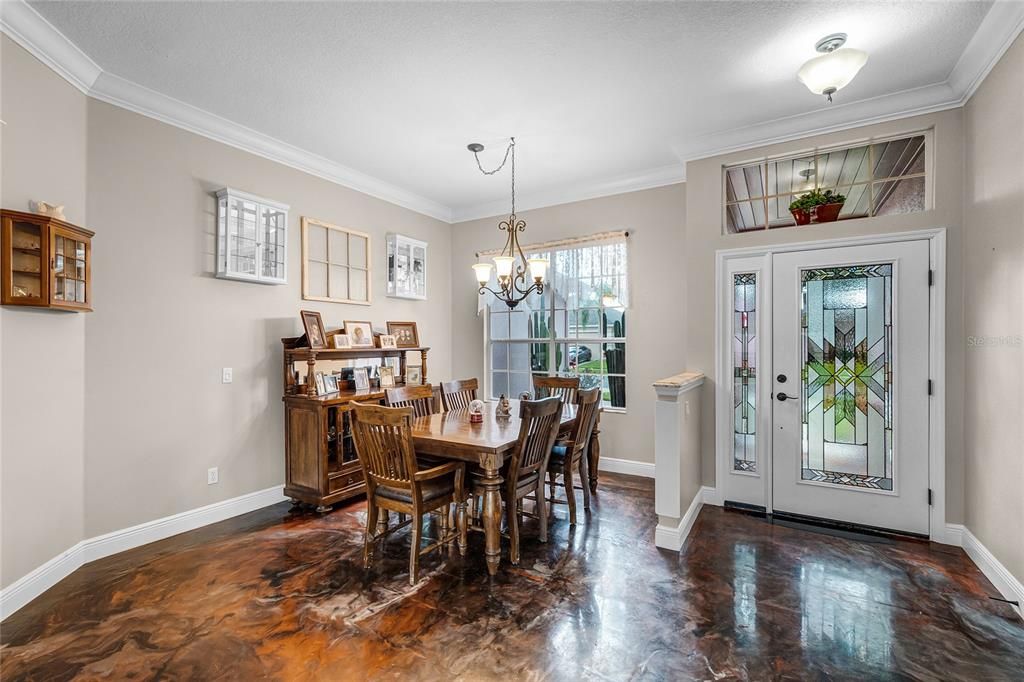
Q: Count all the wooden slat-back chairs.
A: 6